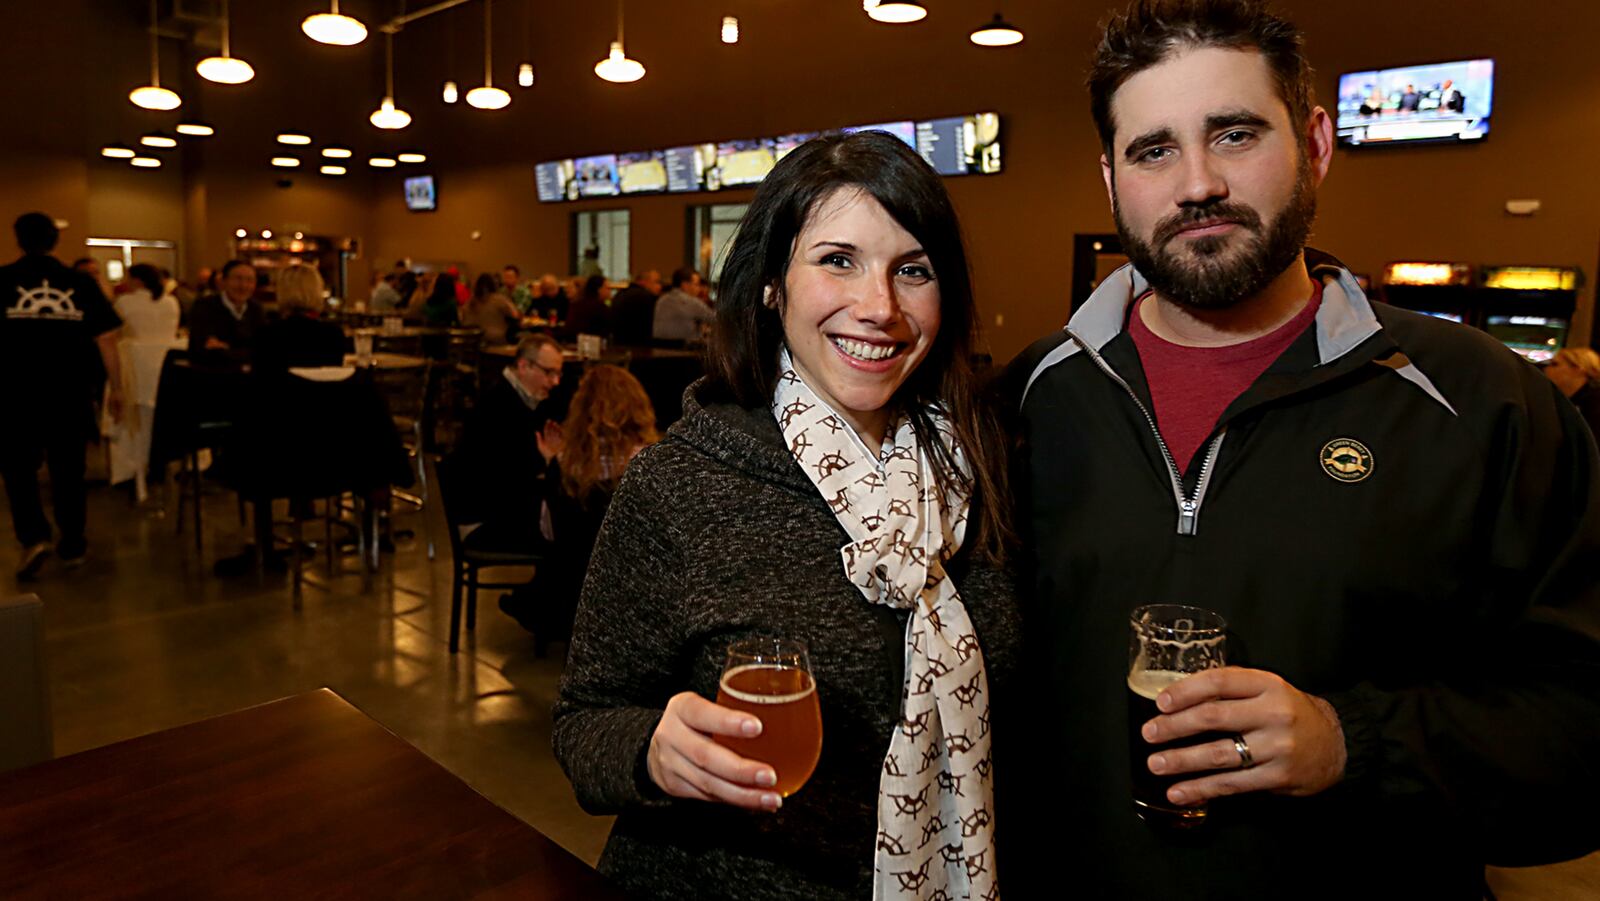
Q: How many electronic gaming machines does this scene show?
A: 2